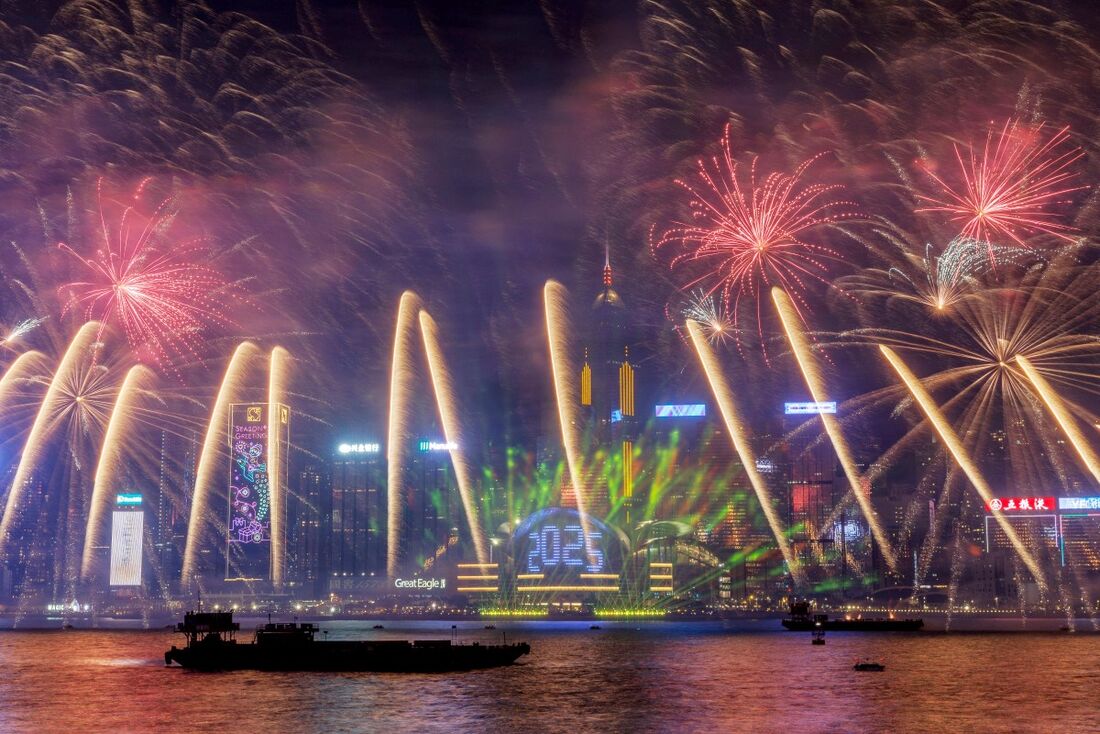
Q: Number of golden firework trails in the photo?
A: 12